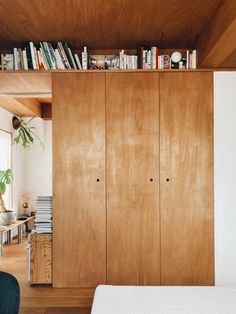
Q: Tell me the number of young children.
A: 0